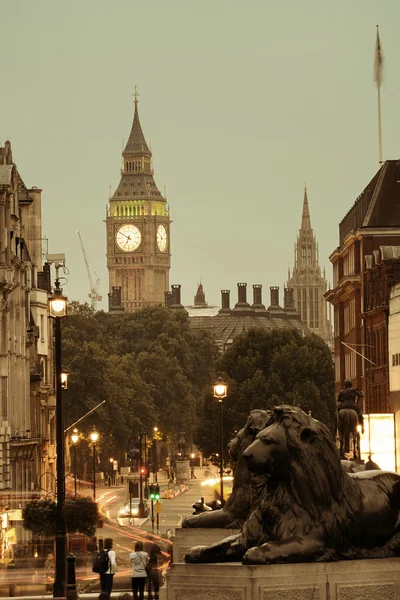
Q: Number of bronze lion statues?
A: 2